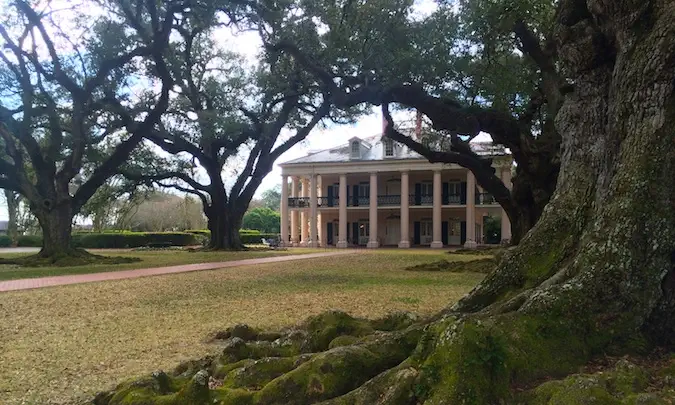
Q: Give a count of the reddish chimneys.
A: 2